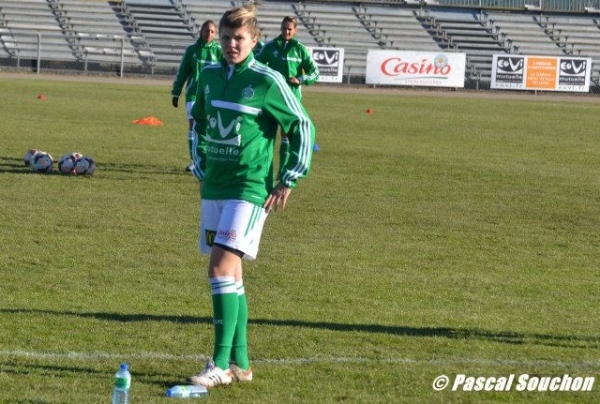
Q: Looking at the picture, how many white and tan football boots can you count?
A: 2